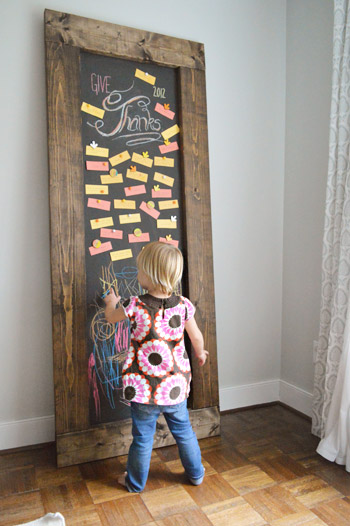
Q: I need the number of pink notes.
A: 11